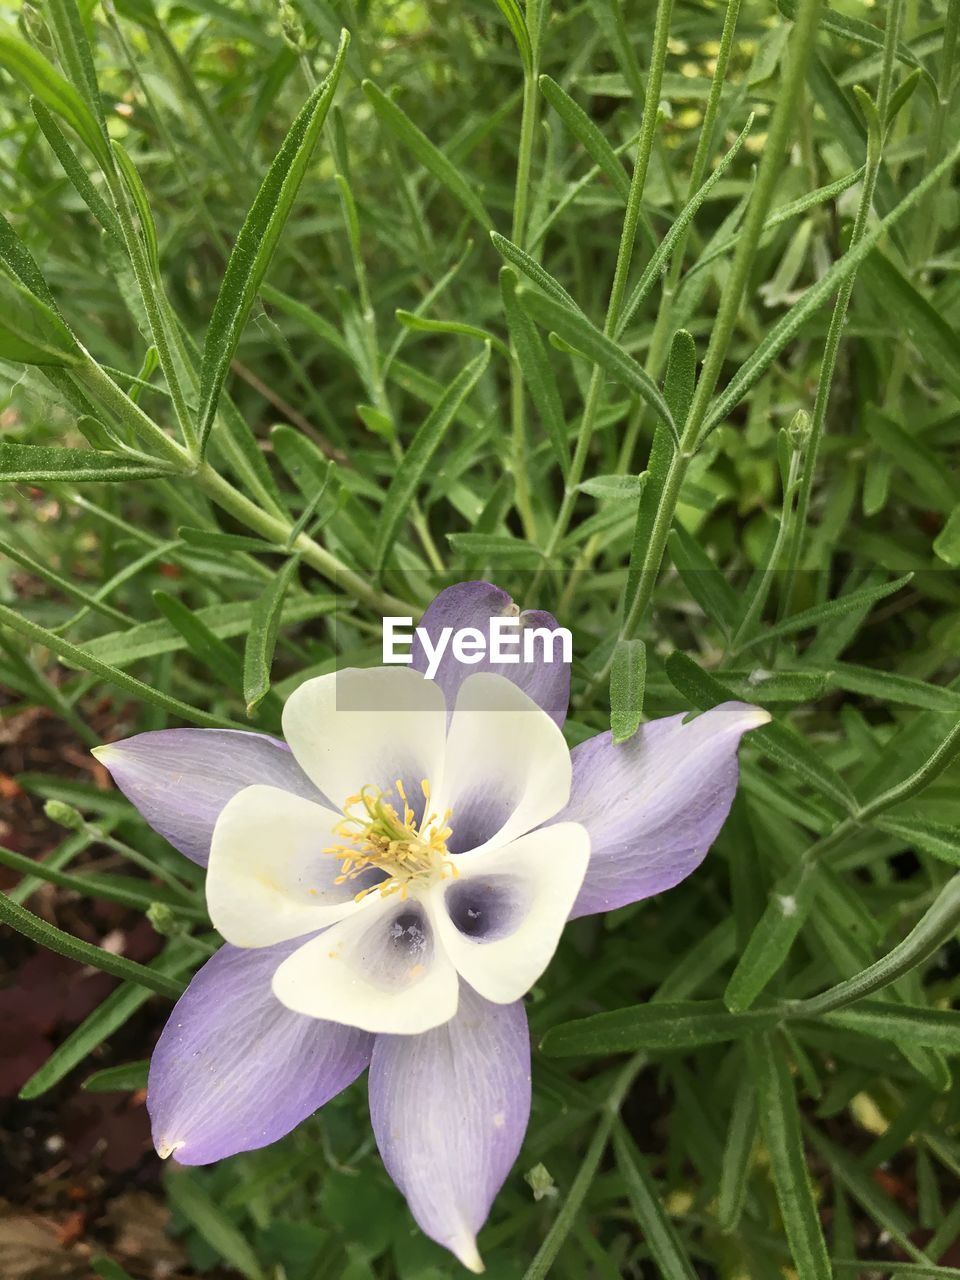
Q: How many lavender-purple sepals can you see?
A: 5